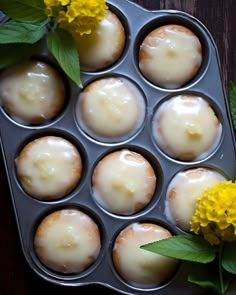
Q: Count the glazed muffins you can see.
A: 10